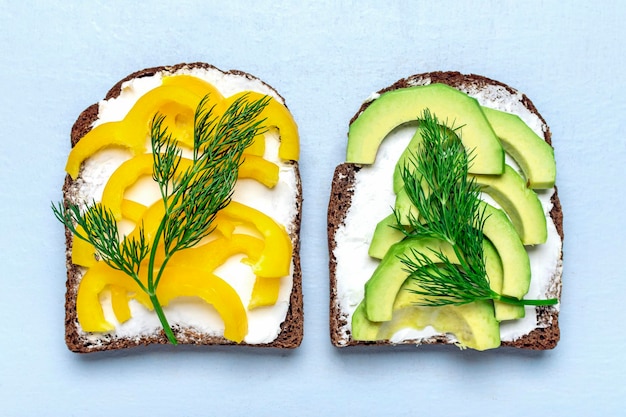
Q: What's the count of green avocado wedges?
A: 6